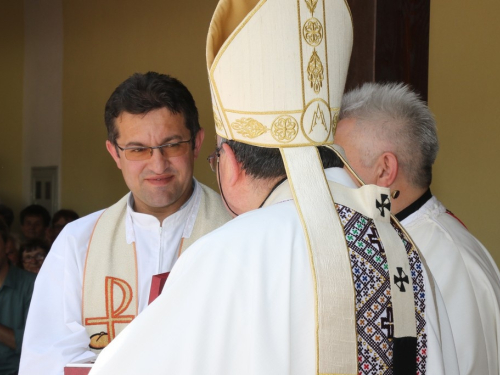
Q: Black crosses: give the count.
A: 2